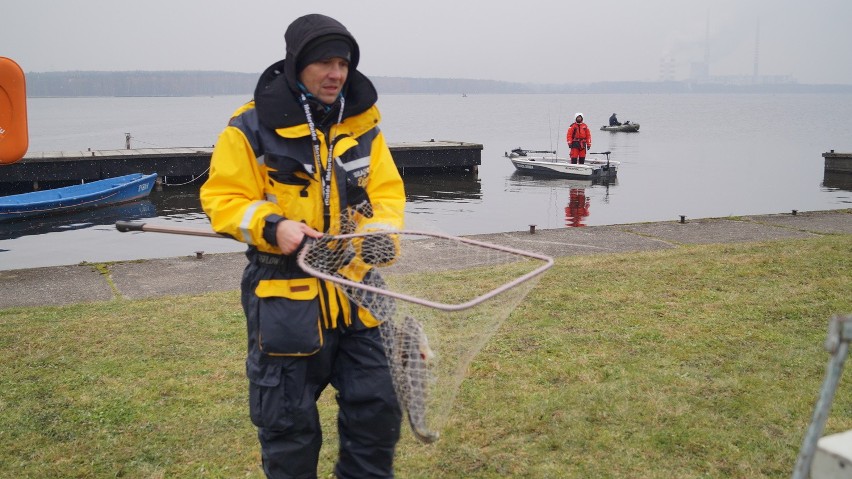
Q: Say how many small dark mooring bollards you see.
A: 4